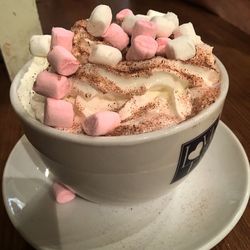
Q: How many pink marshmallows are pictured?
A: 11